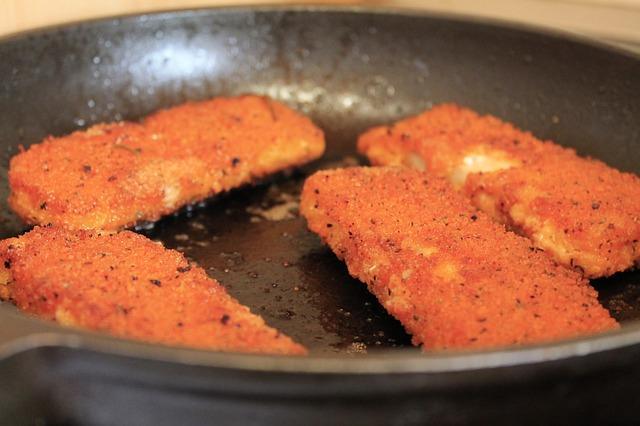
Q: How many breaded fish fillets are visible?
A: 4